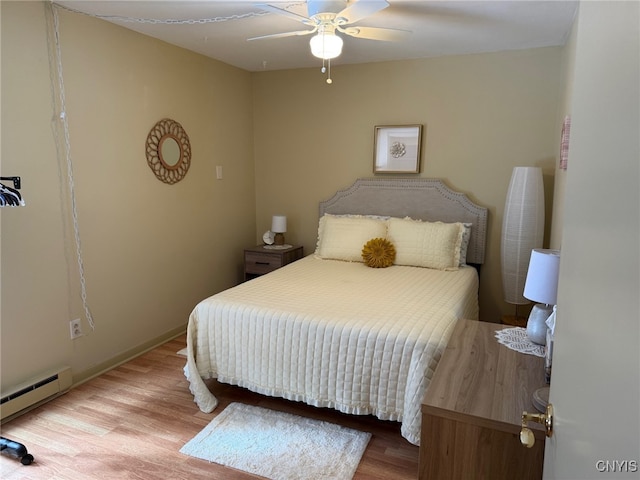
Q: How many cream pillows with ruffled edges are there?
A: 2